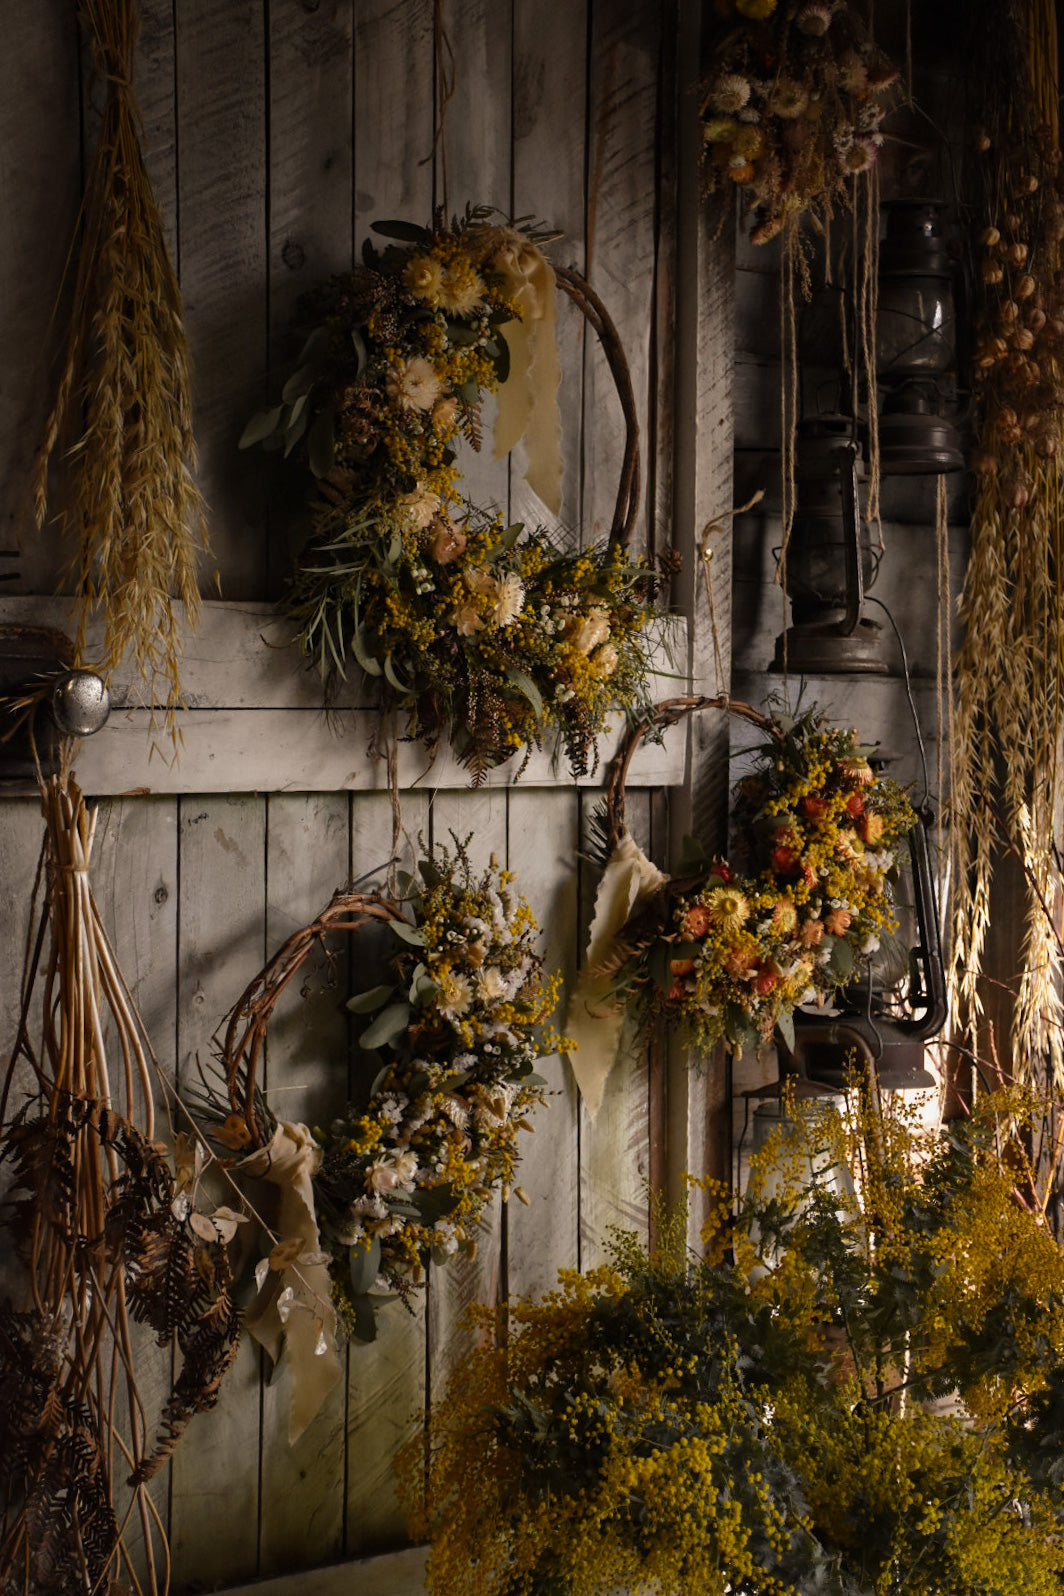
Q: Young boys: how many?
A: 0